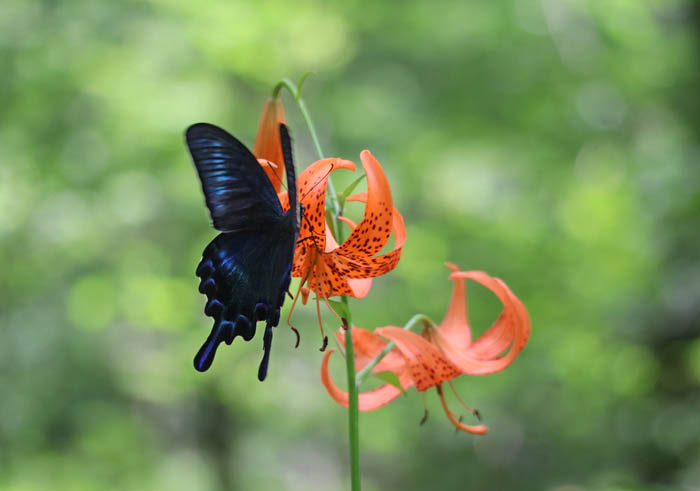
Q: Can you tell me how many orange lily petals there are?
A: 12